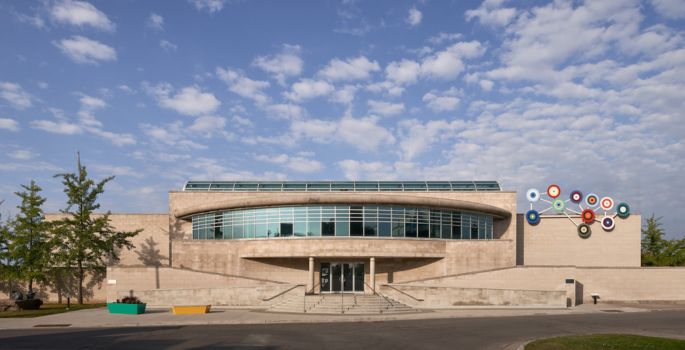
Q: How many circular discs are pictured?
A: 11